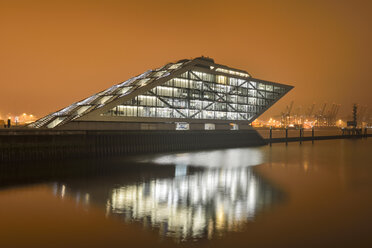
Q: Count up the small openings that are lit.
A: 3